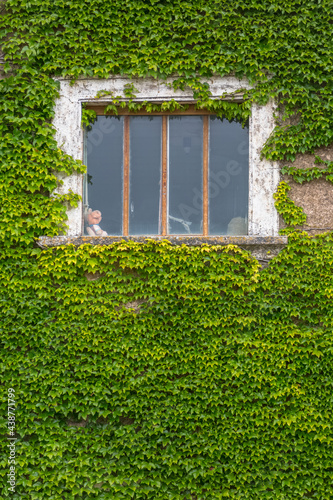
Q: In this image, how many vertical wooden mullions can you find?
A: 3